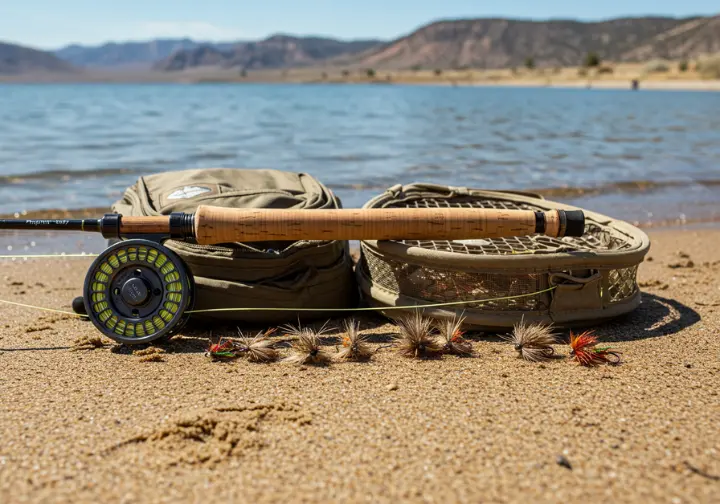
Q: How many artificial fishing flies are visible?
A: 8